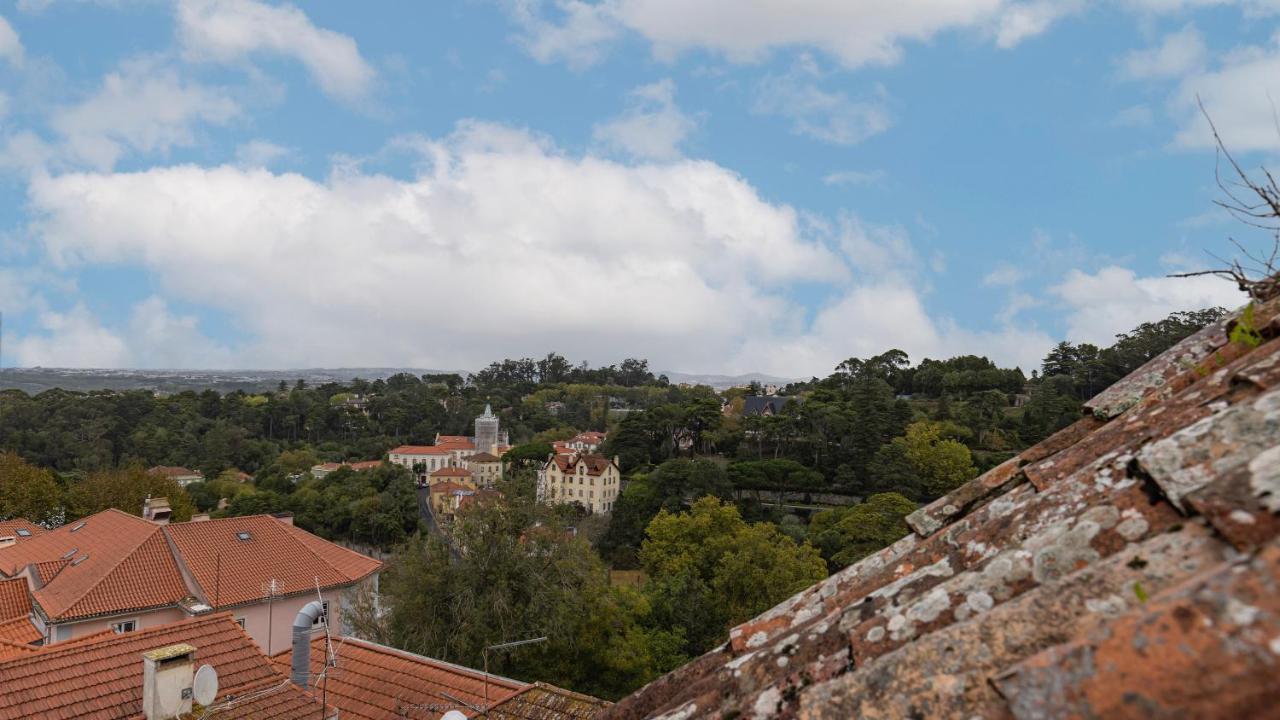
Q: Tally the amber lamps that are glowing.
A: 0